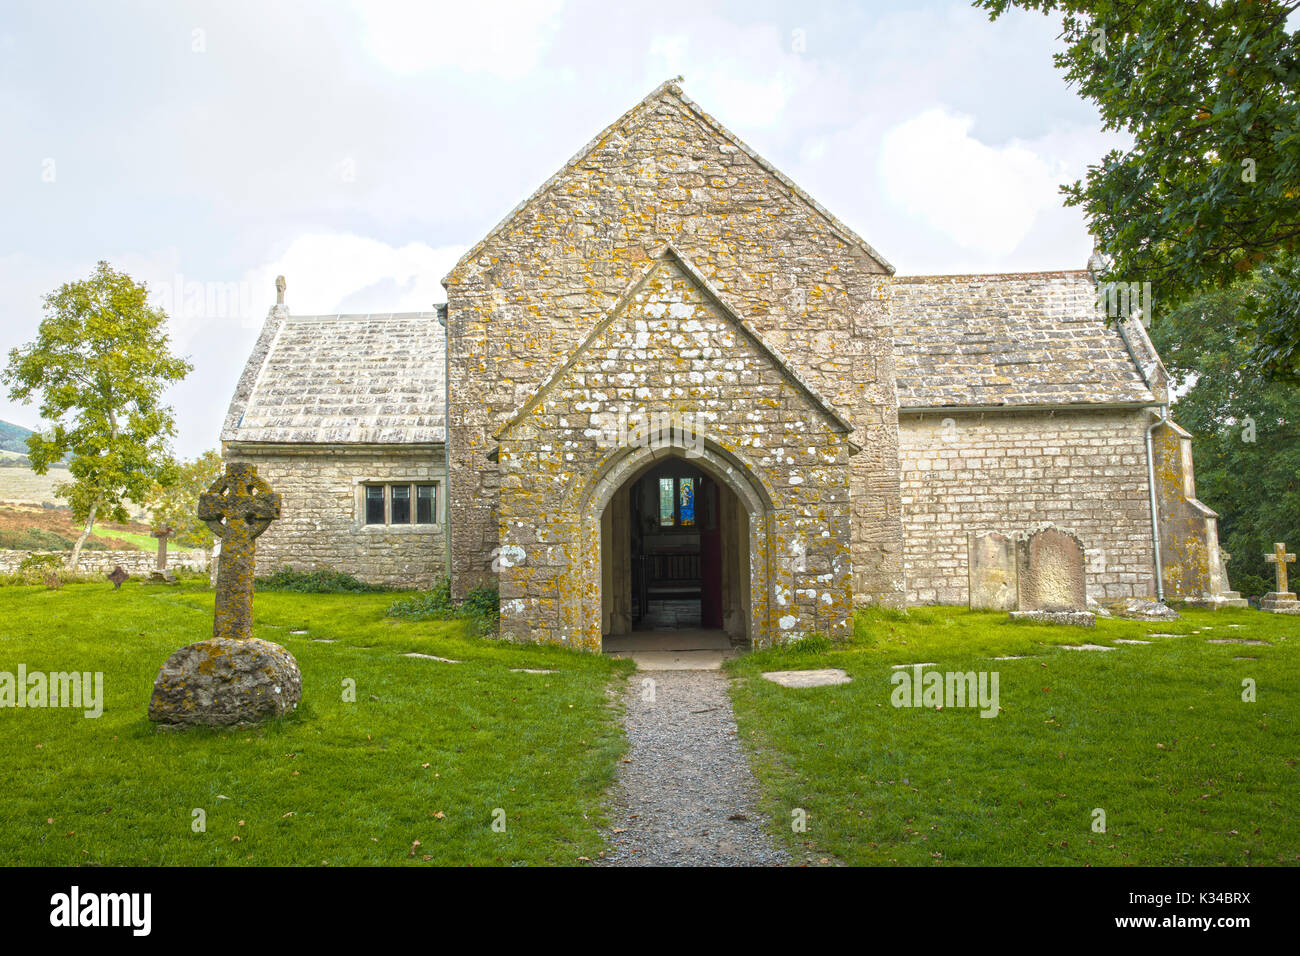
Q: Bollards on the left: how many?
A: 0